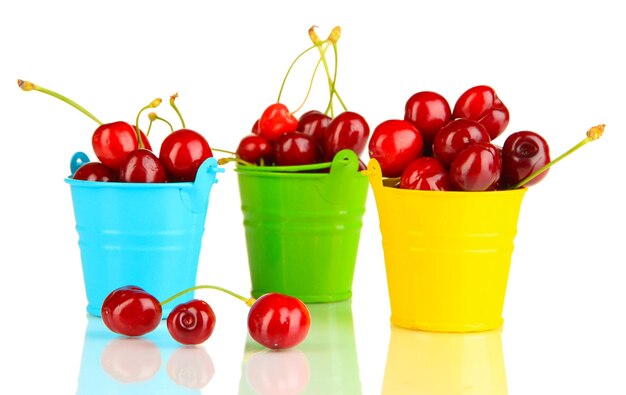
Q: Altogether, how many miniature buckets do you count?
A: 3